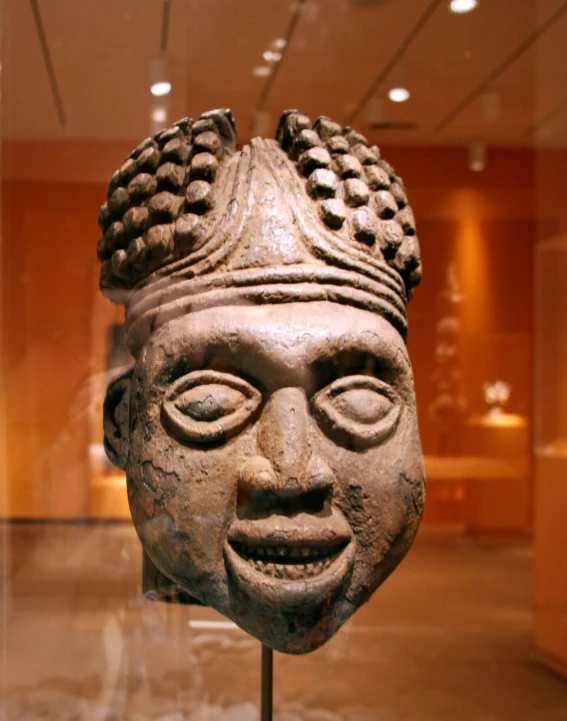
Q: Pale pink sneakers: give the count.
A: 0